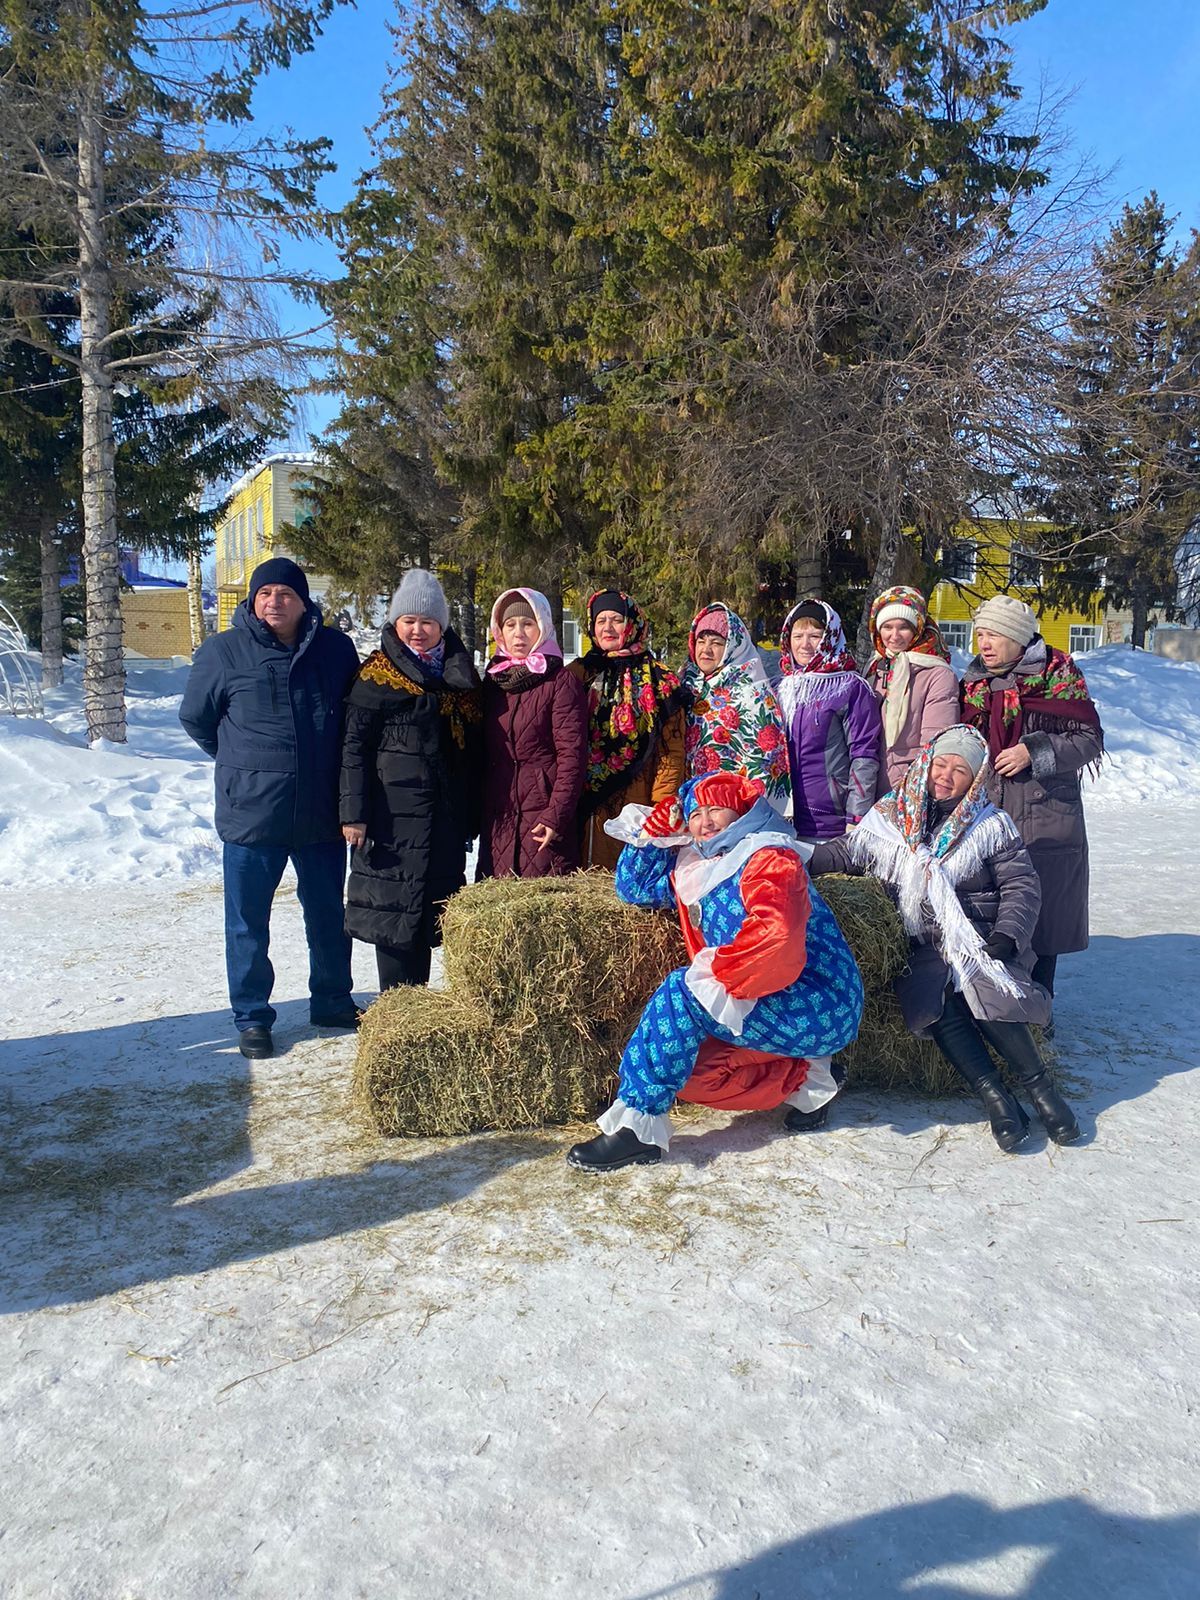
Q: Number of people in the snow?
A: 10